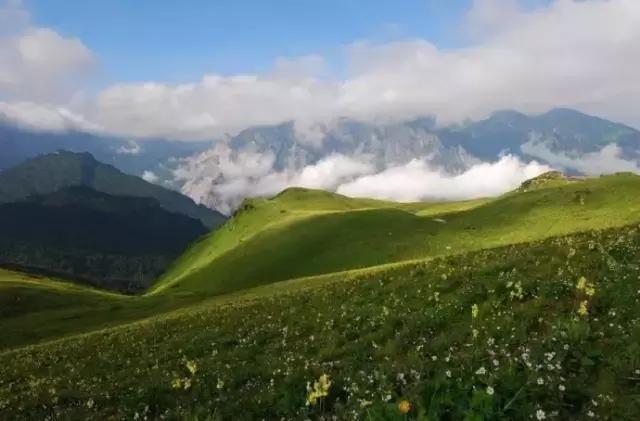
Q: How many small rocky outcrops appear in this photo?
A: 1